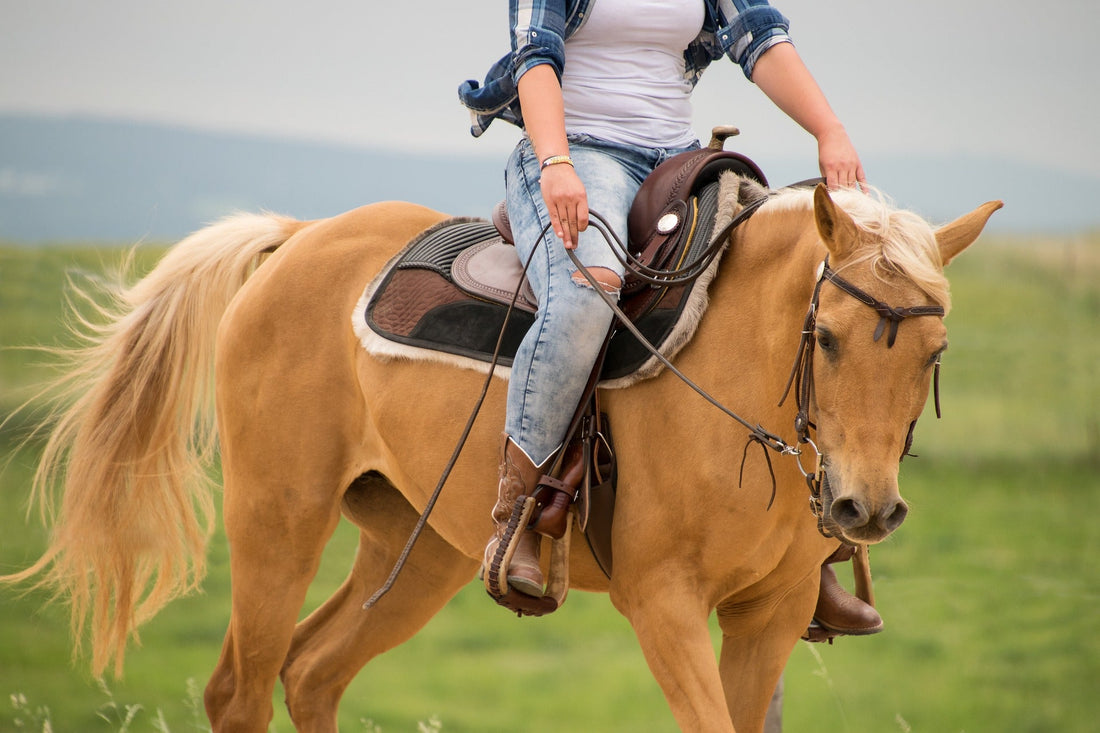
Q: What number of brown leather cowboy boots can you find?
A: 2